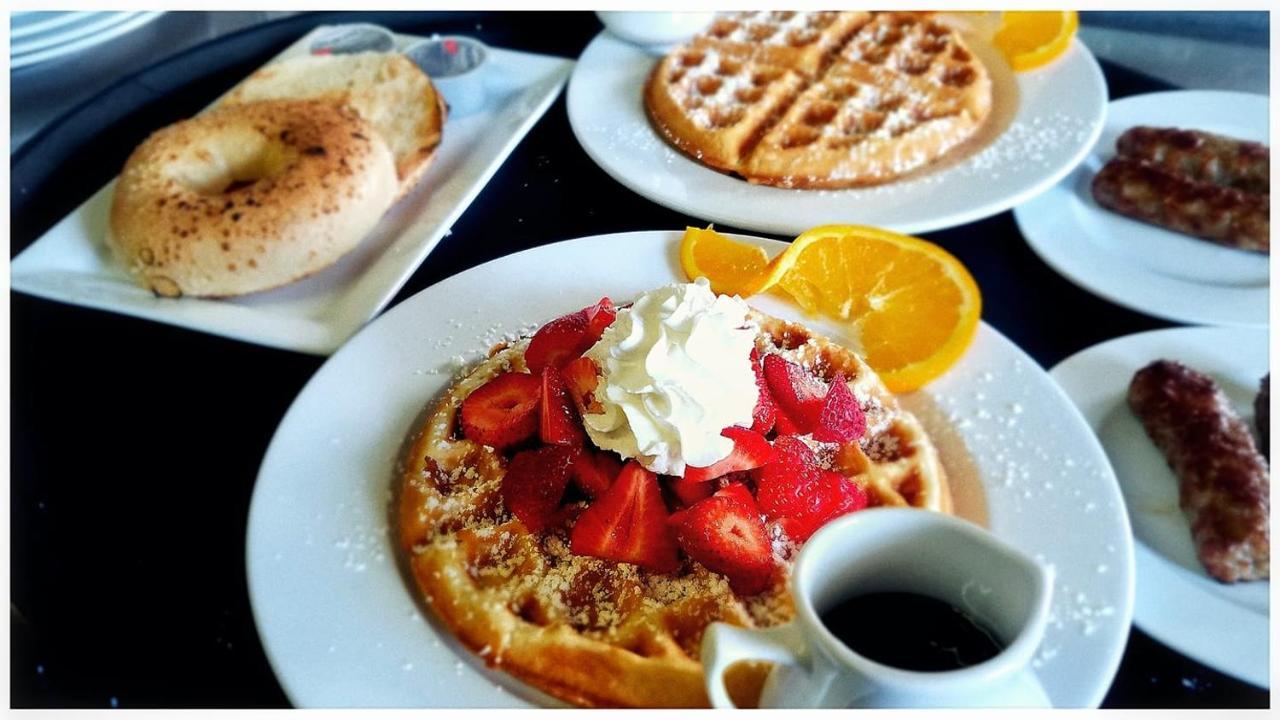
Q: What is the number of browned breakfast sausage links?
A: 4